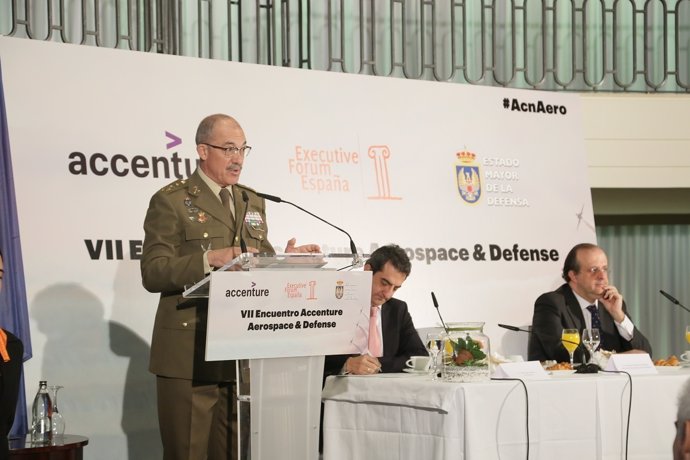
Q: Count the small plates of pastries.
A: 2